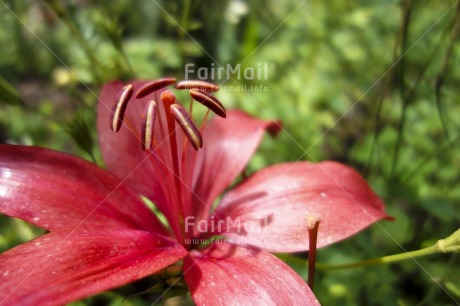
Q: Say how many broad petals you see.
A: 6